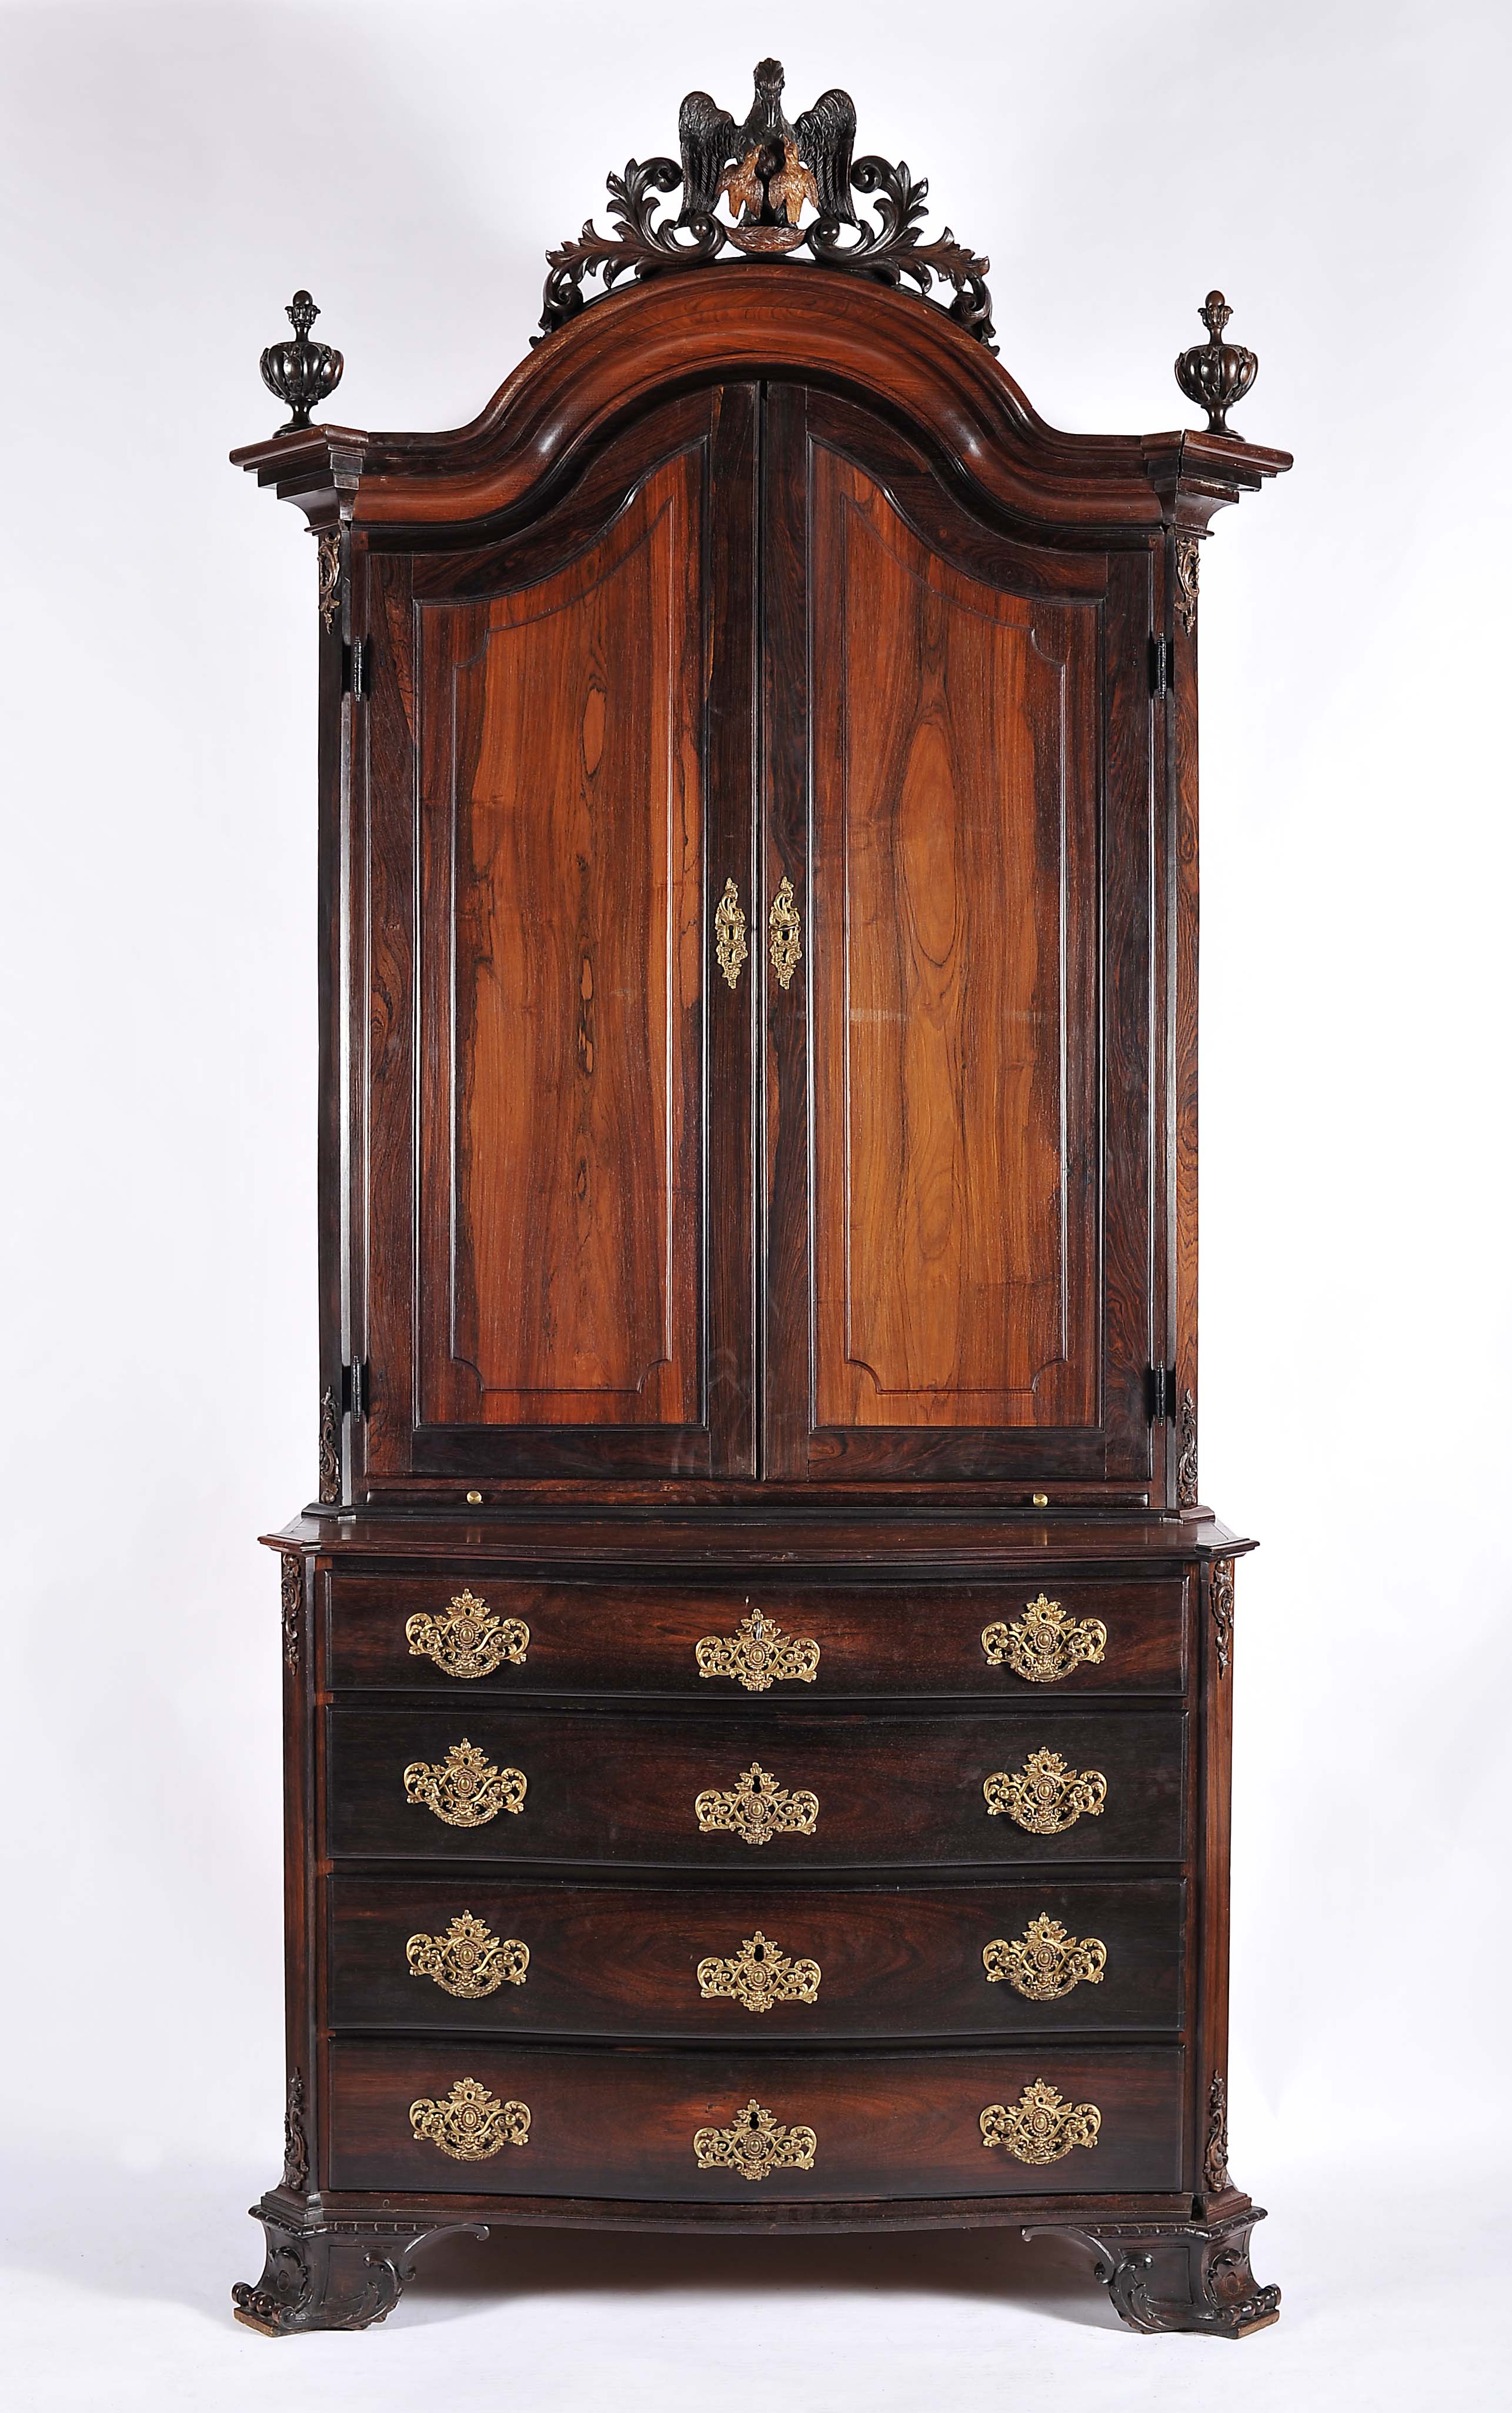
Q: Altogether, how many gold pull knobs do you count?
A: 2